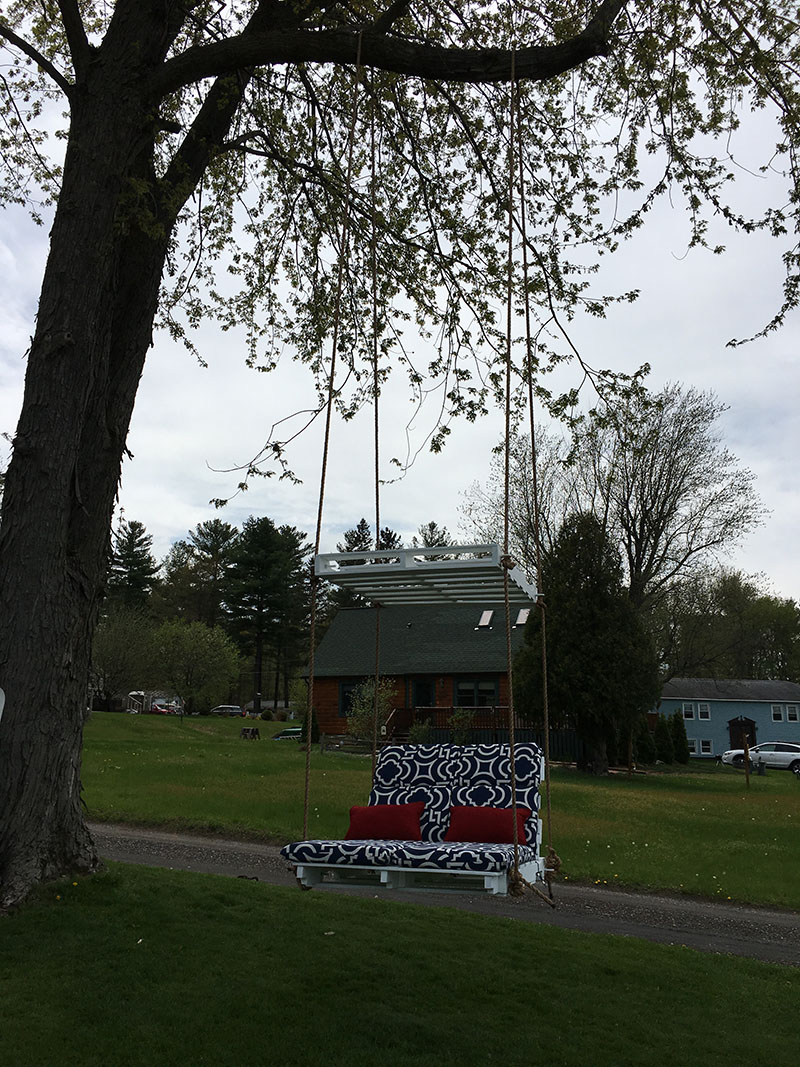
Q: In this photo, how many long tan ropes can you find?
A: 4